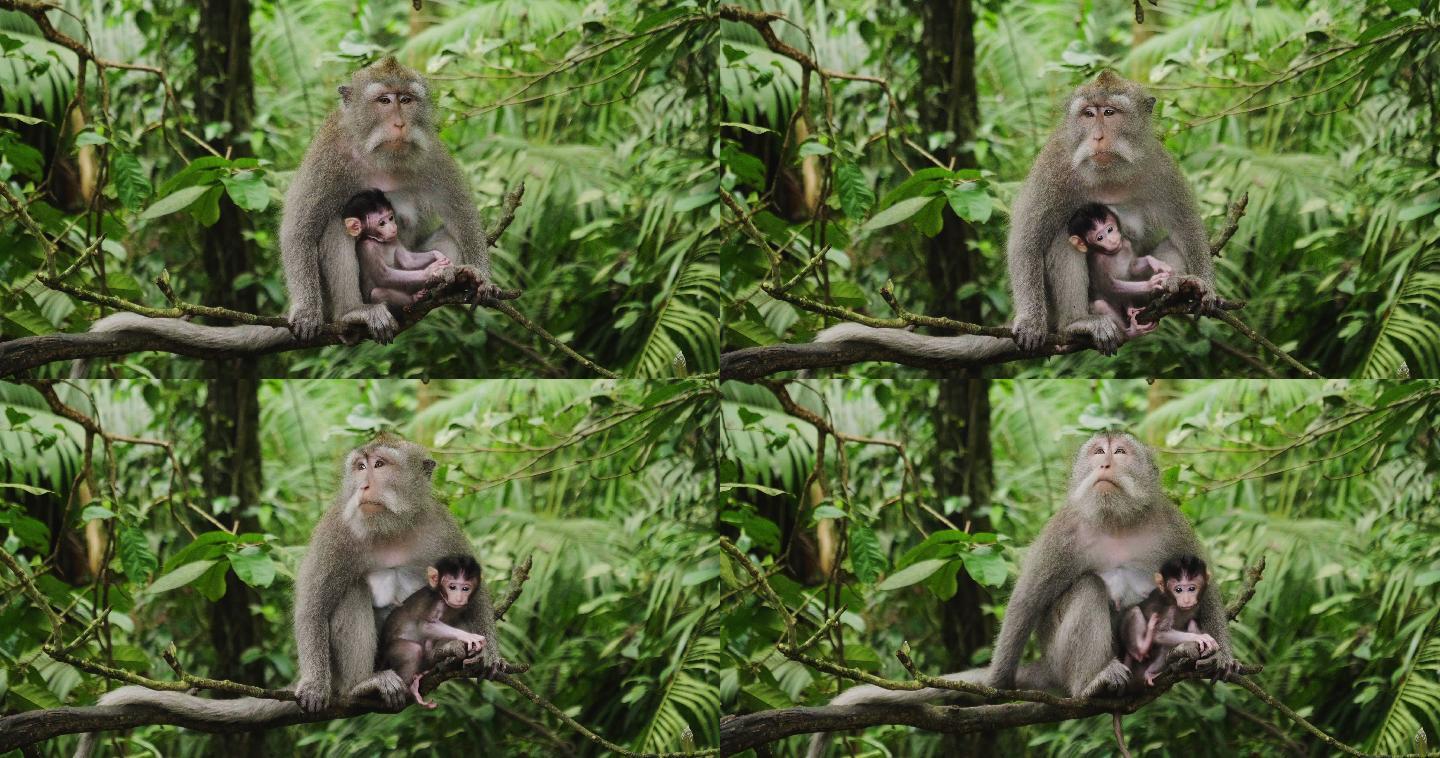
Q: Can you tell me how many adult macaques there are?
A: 4